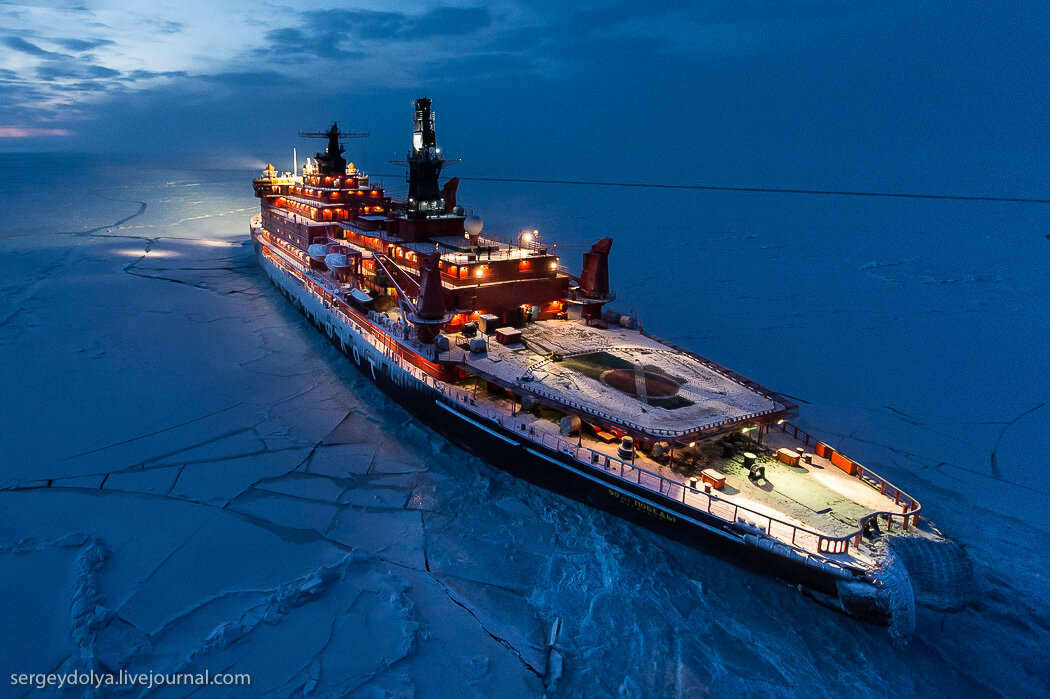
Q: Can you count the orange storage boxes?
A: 4